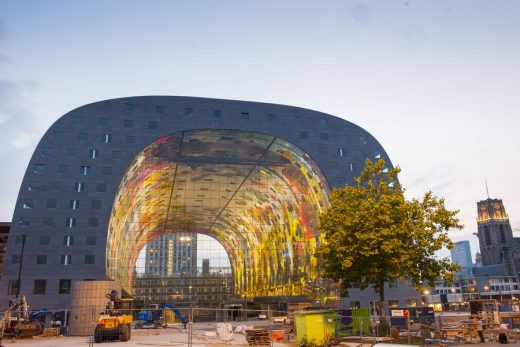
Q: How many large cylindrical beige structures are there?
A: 1